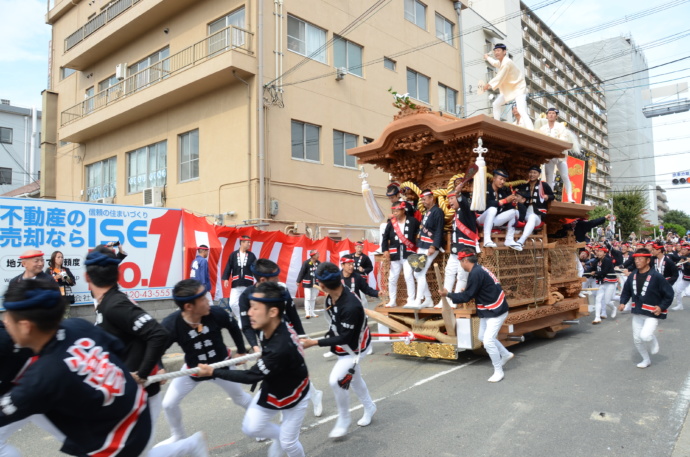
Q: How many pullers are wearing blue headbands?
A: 6